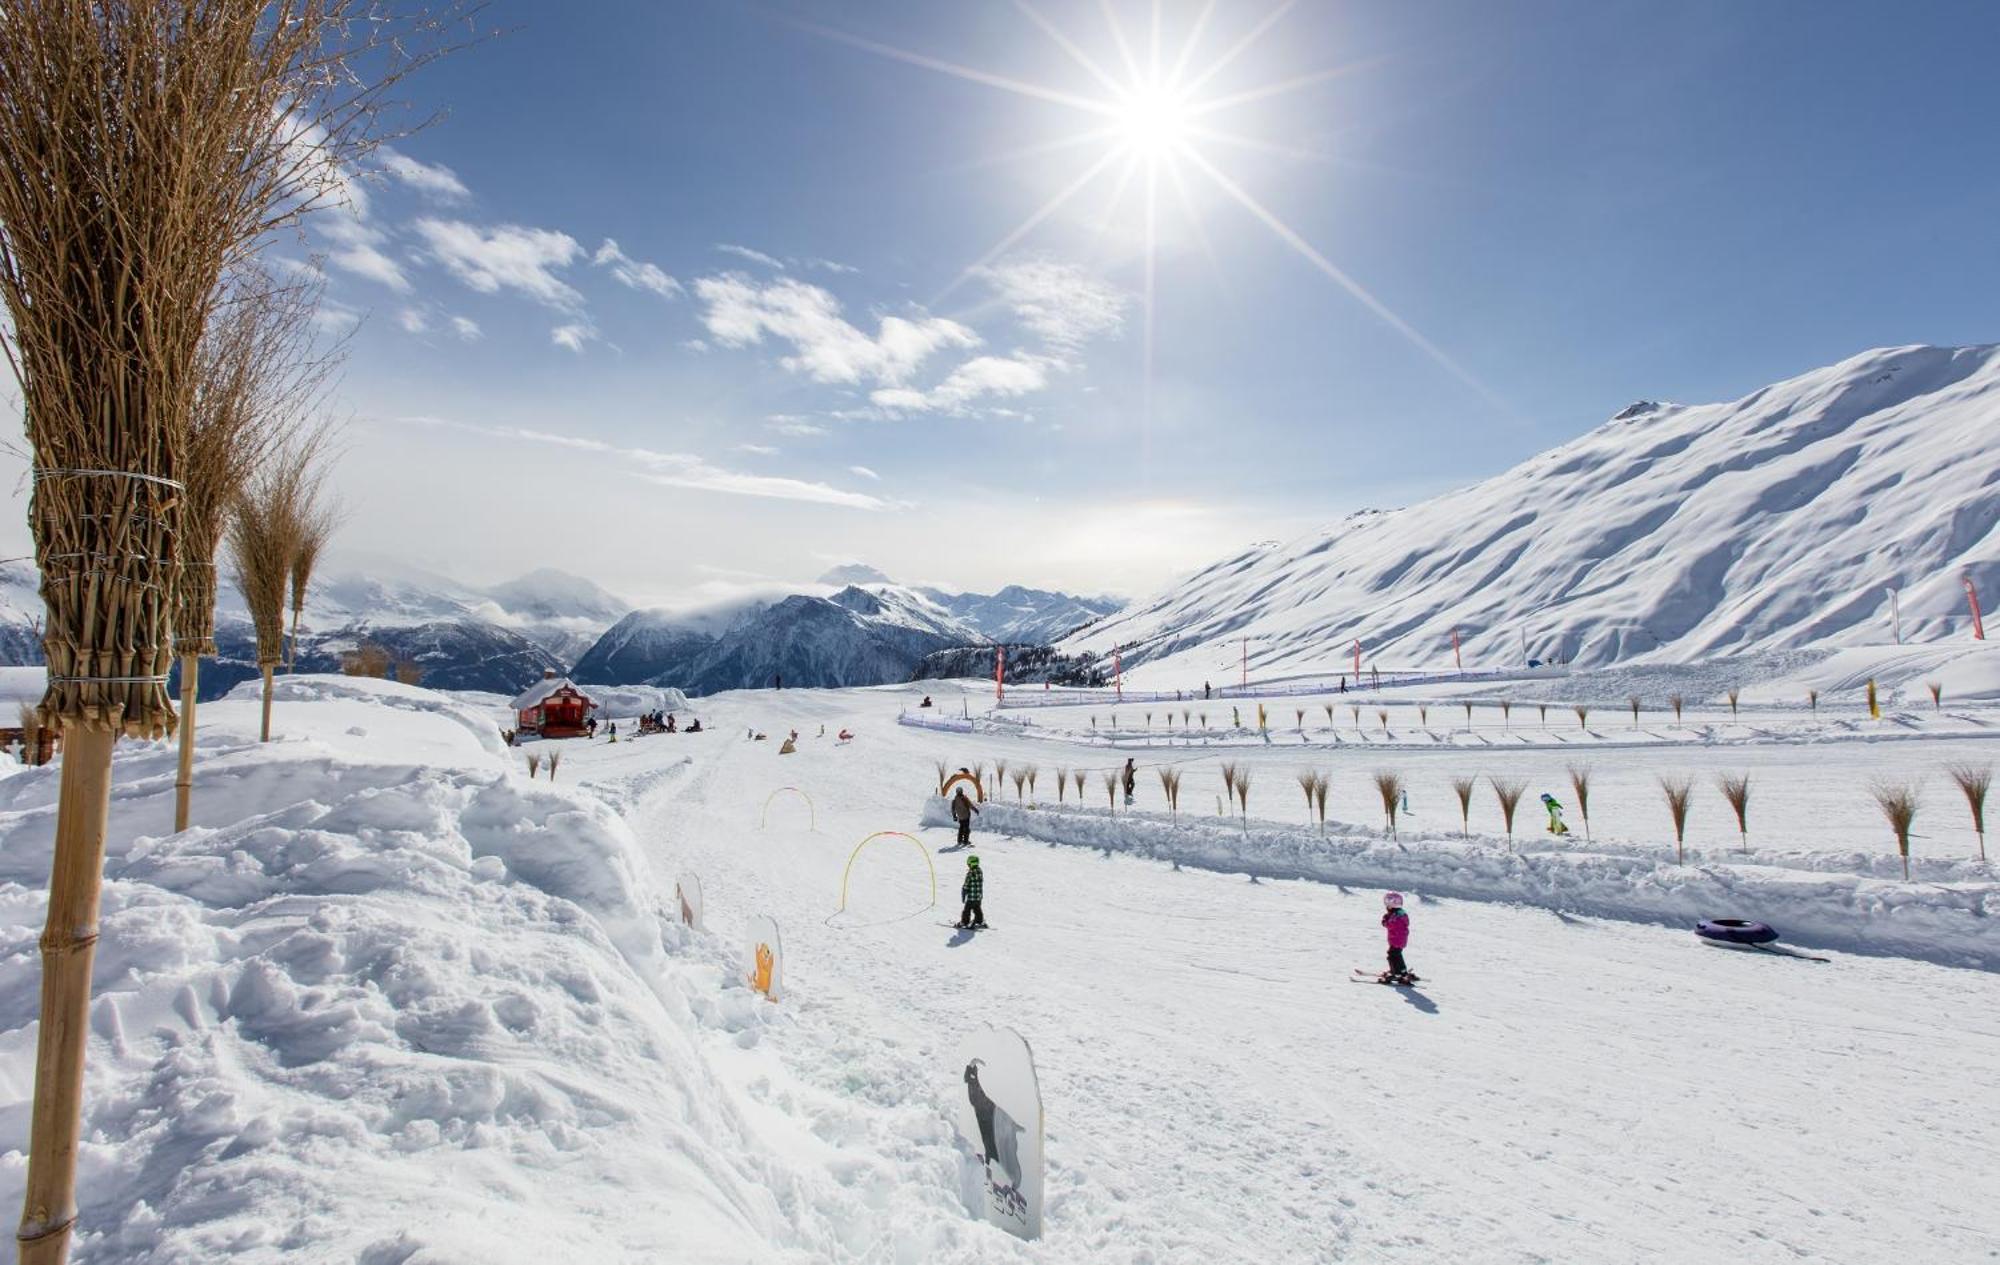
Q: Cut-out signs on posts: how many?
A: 3